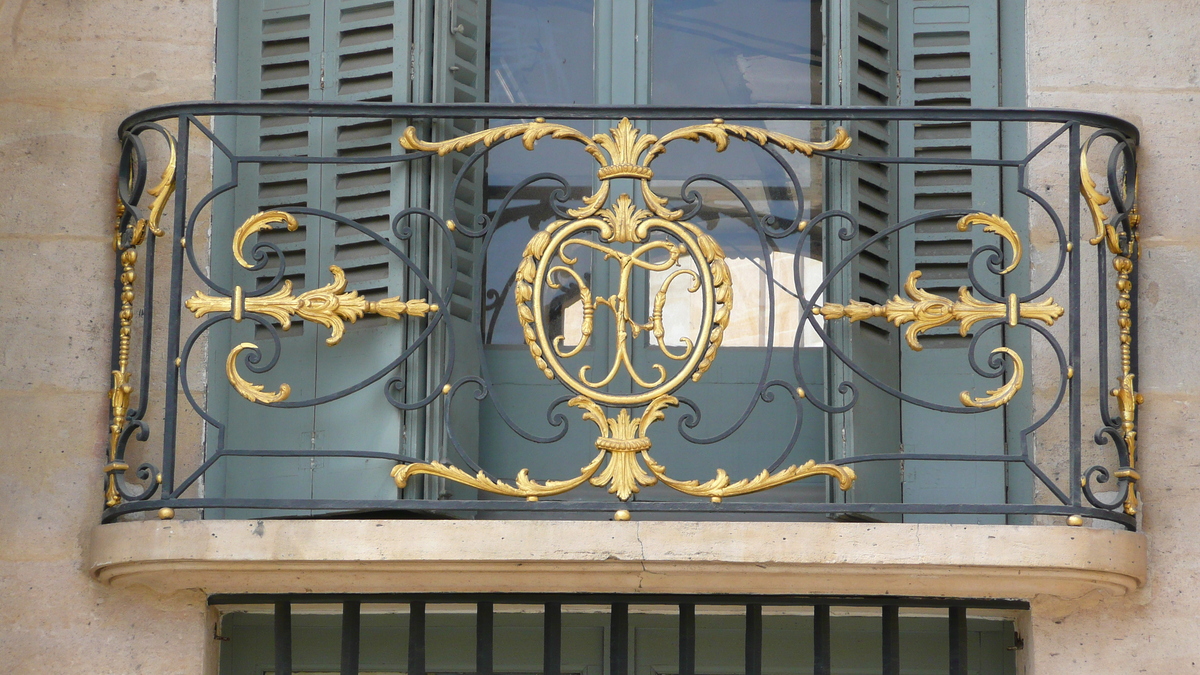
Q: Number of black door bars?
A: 11